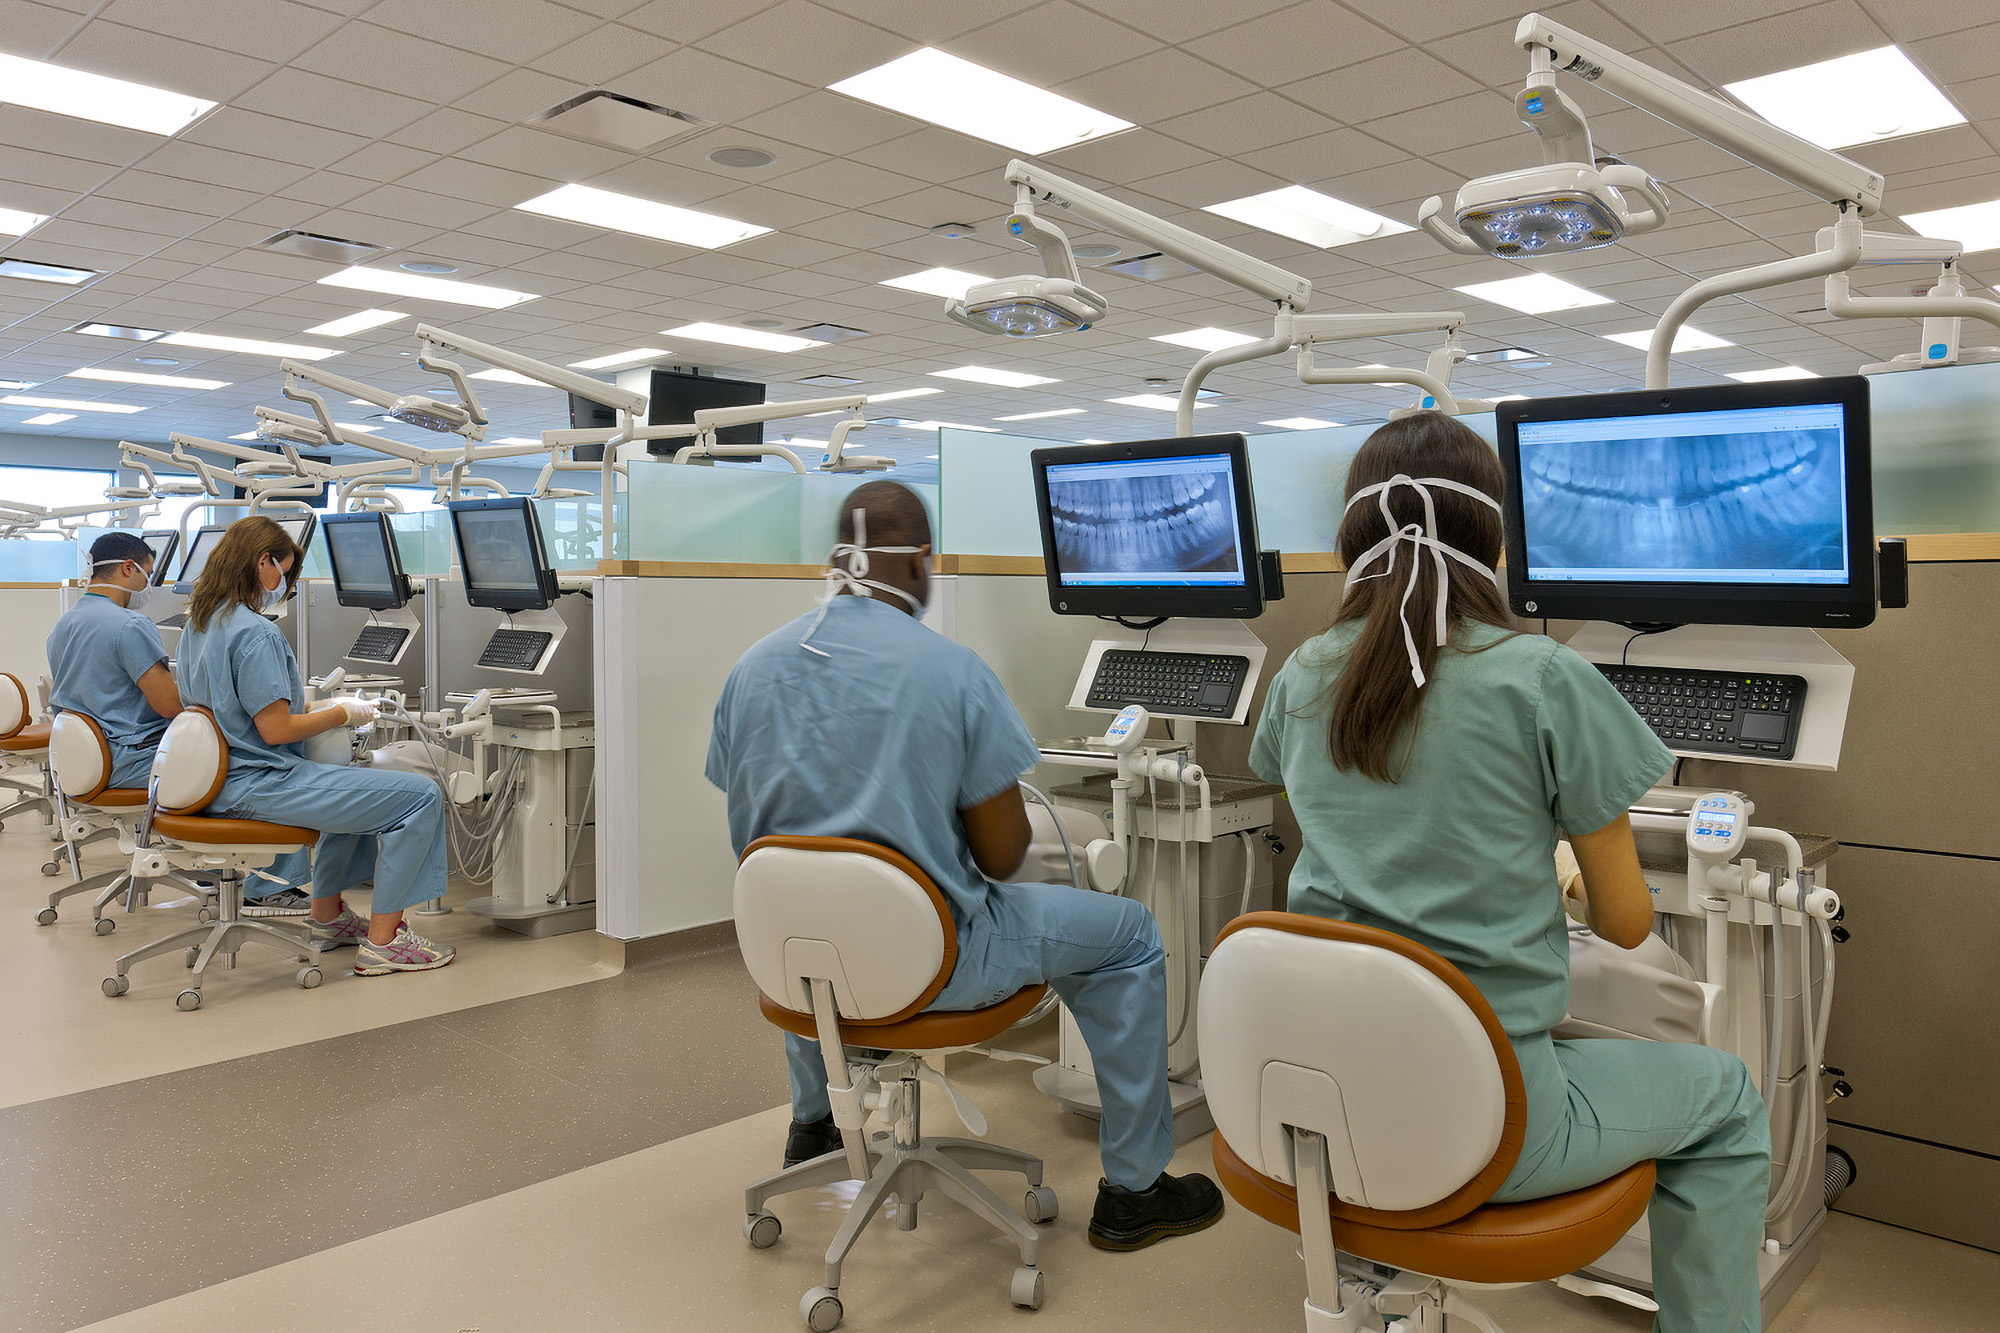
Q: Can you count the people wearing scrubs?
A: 4